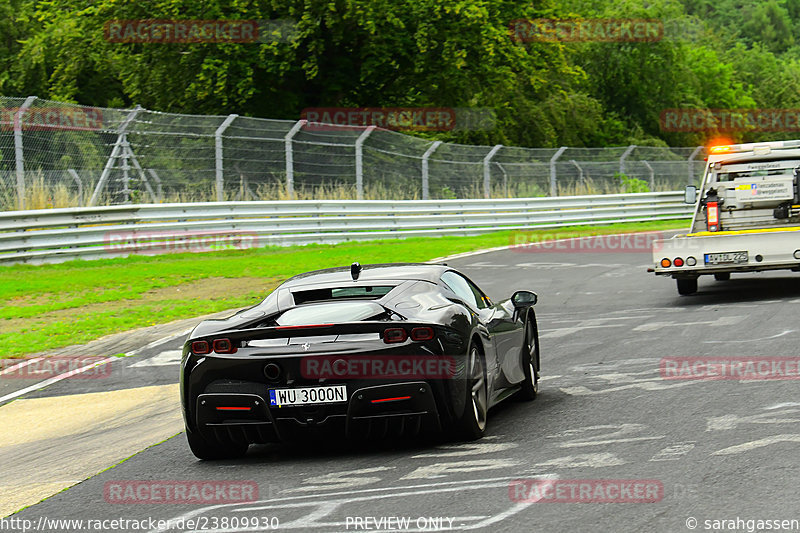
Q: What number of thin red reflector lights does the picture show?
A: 2